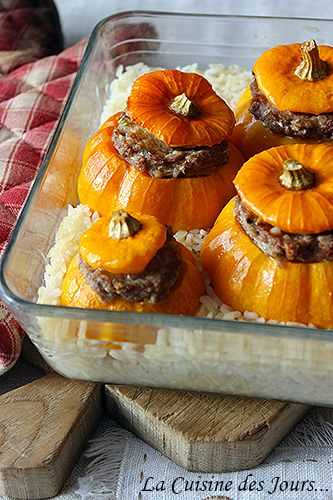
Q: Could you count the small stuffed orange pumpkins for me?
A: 4